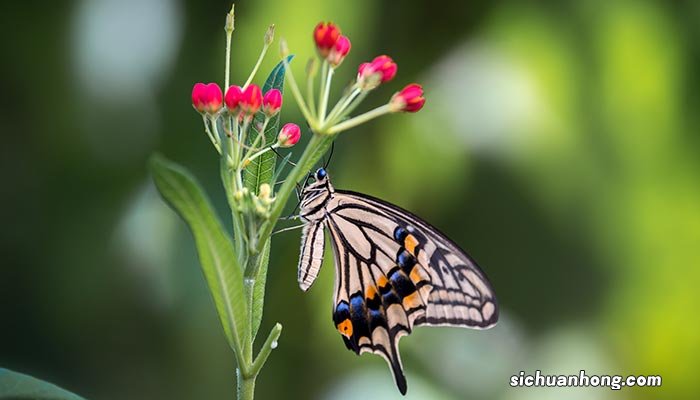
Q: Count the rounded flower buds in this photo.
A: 11